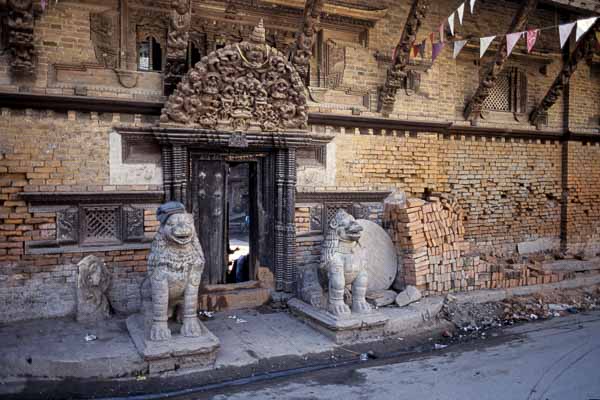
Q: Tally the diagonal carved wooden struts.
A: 6